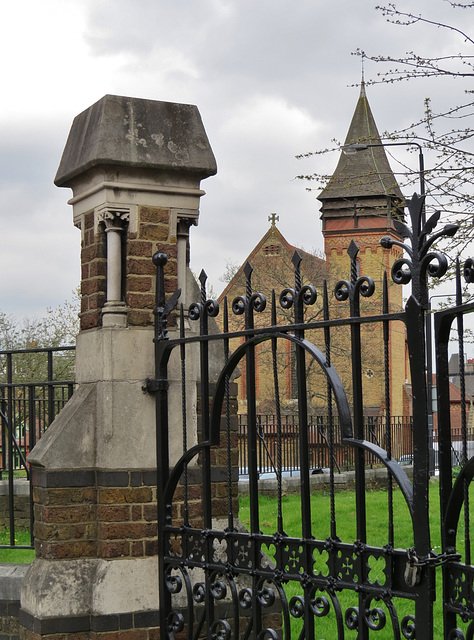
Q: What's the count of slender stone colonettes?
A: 2